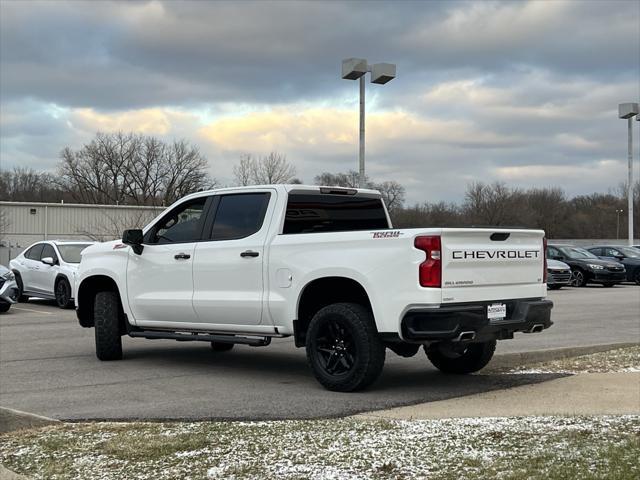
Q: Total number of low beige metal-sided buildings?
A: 1